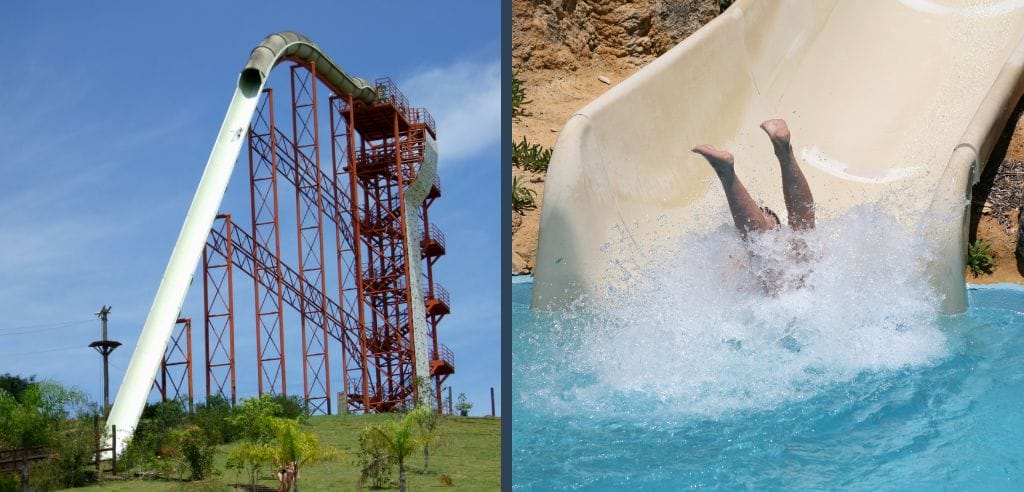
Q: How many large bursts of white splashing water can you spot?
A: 1